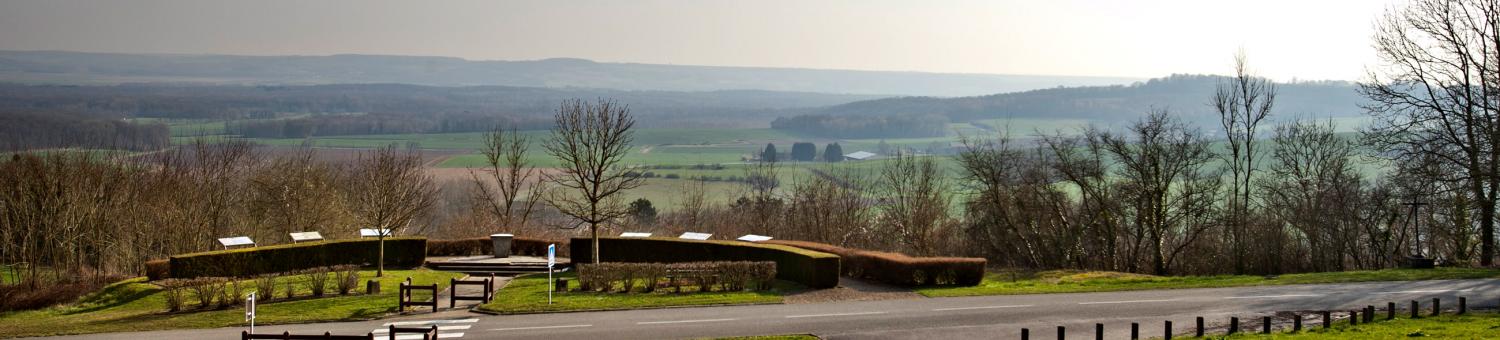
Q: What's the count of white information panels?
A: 6